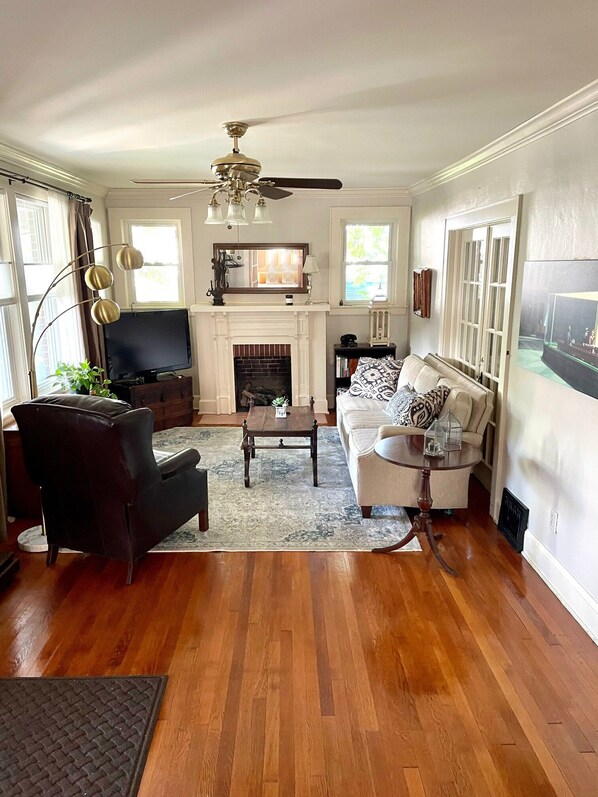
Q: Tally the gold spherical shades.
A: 3